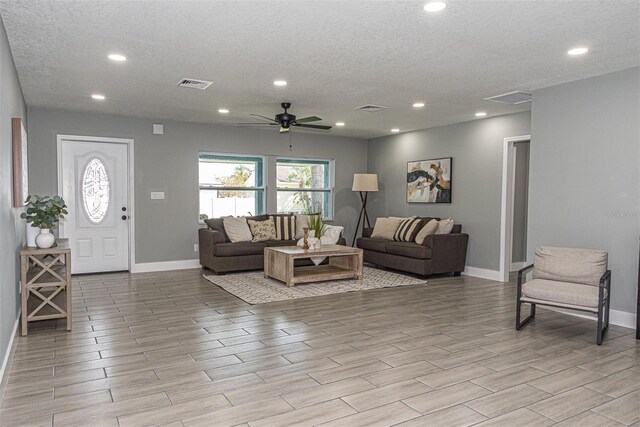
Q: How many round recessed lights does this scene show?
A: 10